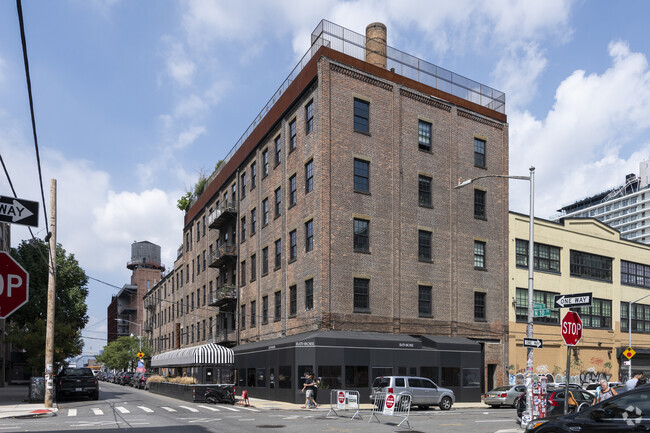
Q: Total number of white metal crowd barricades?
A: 2